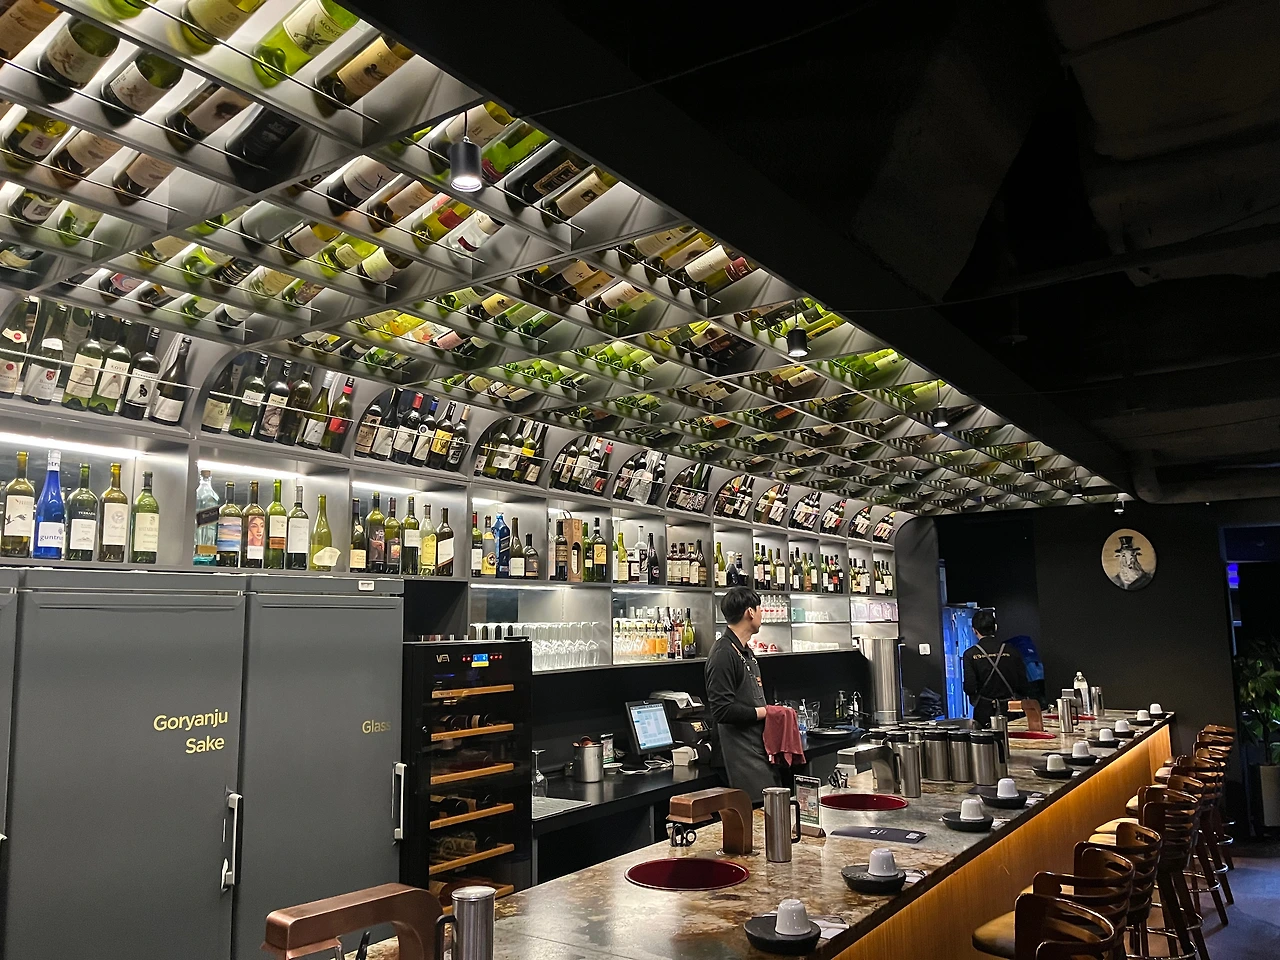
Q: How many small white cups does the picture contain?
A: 10